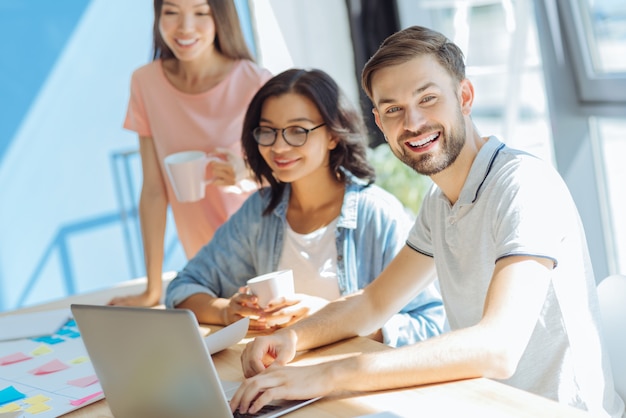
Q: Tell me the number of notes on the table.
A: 15